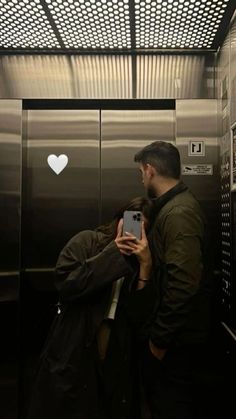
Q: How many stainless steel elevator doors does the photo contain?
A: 2